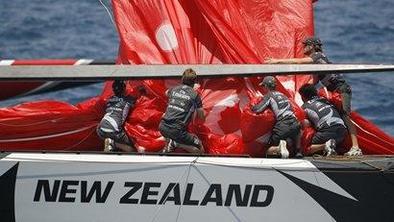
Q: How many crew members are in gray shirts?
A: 5